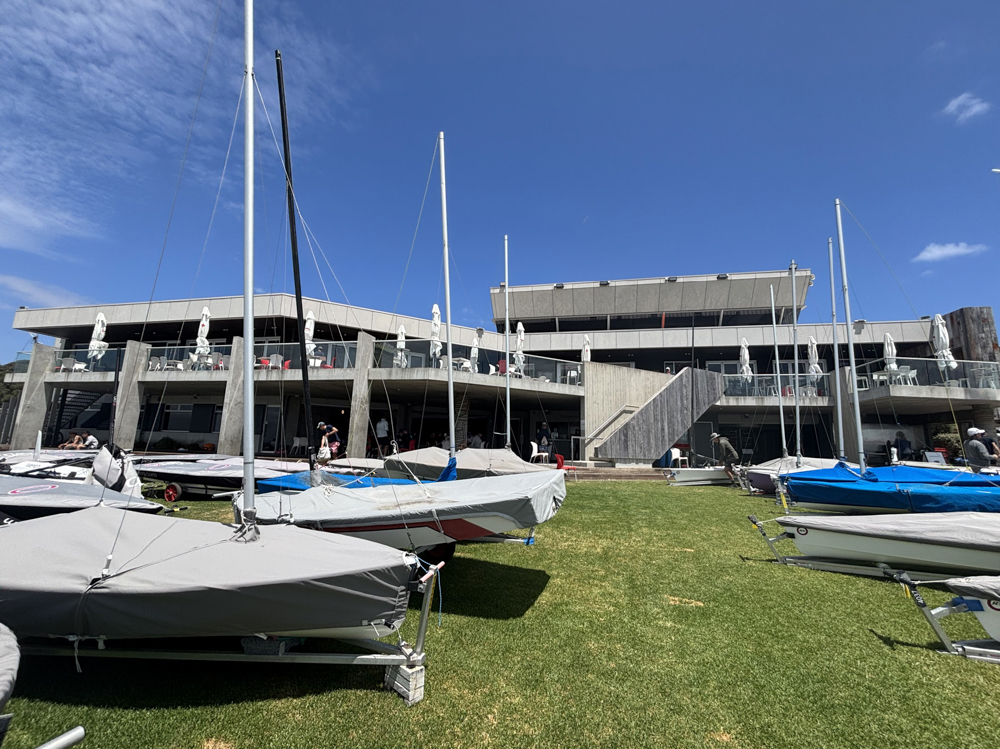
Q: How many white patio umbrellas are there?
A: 12